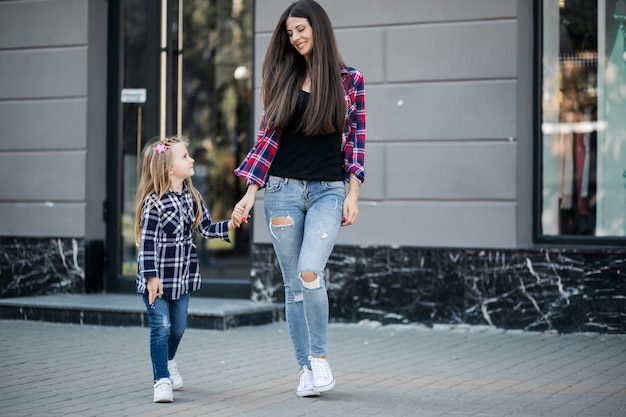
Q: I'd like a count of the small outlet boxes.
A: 0